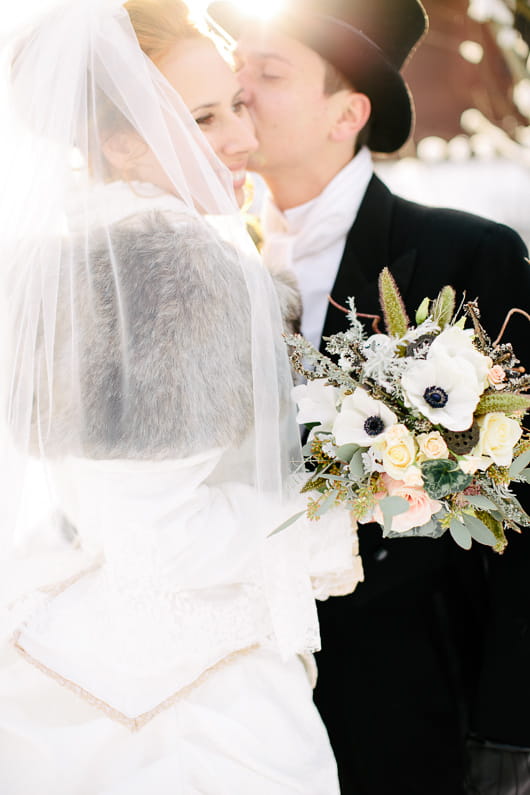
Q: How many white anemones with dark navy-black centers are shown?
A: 2